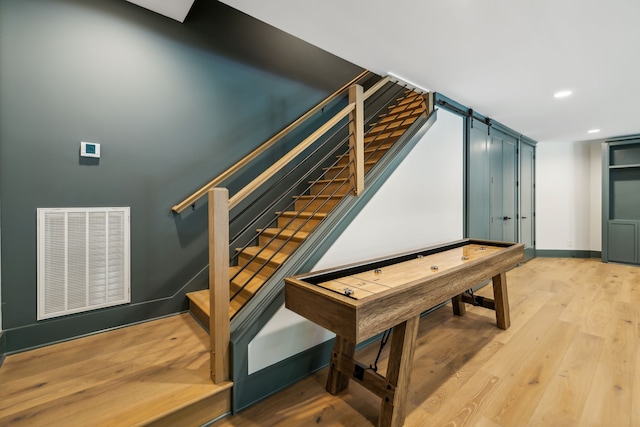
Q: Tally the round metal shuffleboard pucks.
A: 6